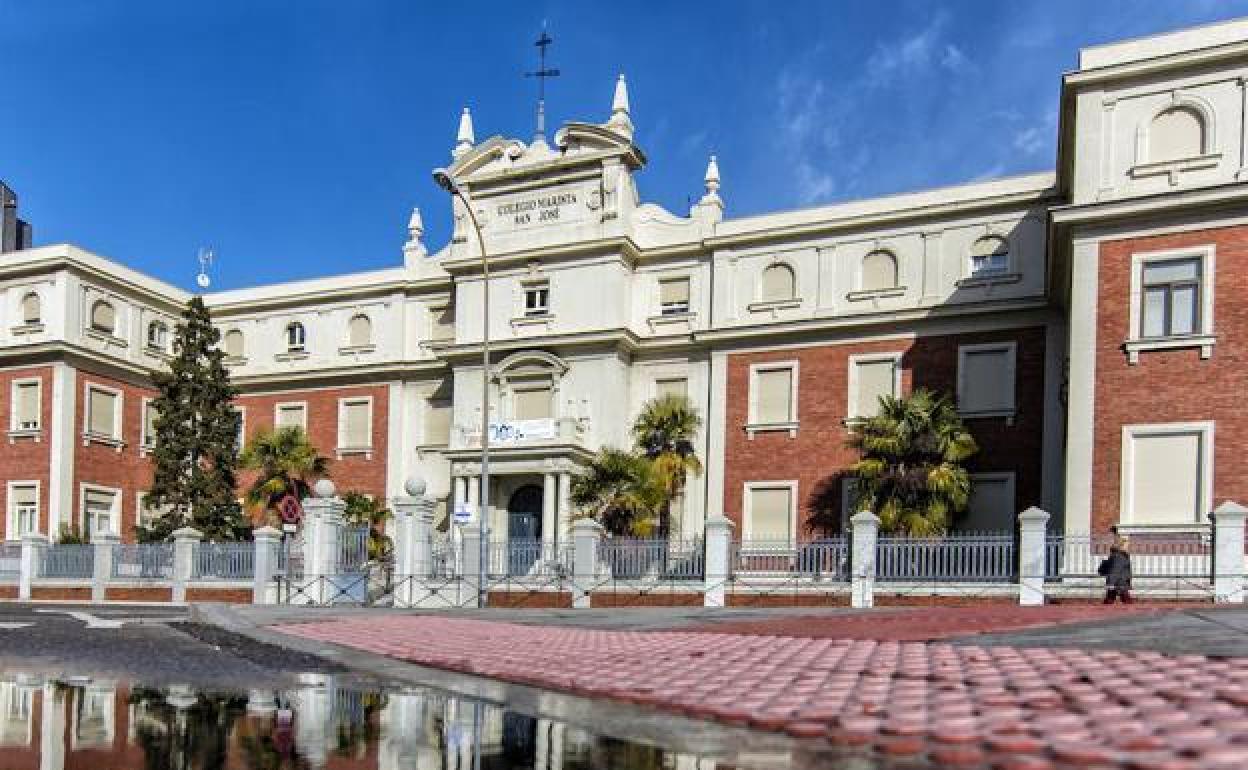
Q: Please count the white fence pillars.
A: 12